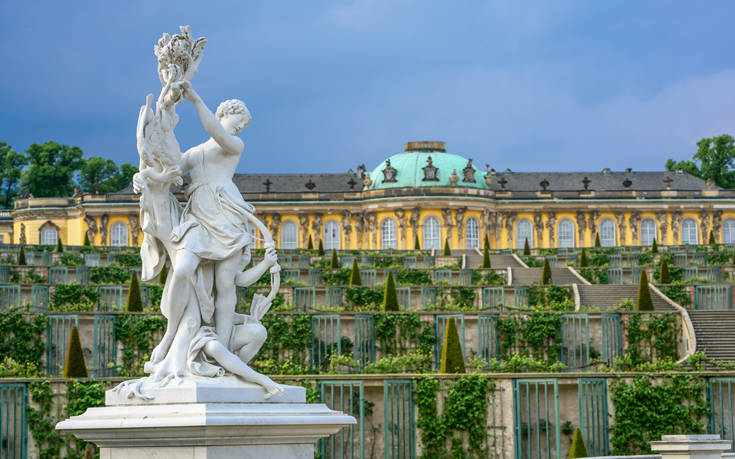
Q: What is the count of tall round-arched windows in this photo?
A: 14